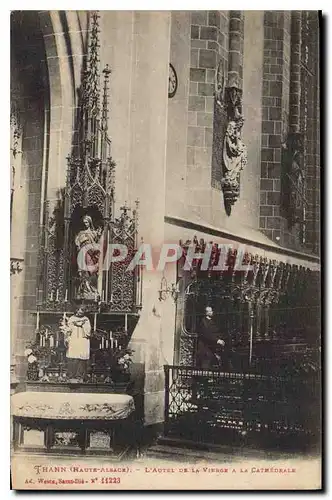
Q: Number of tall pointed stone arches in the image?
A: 1